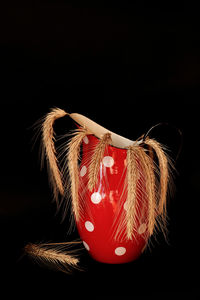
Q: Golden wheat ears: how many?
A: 7